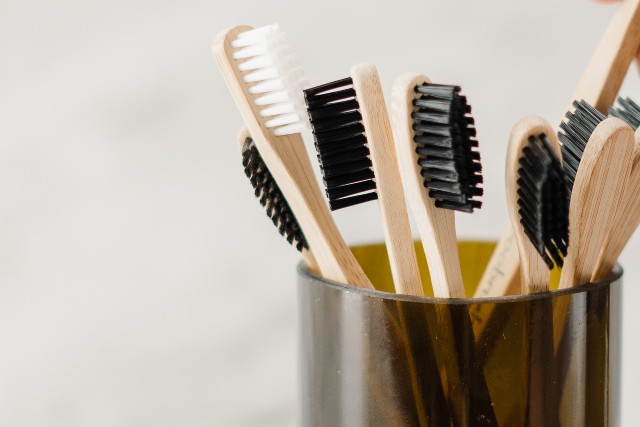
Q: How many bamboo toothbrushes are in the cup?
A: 8